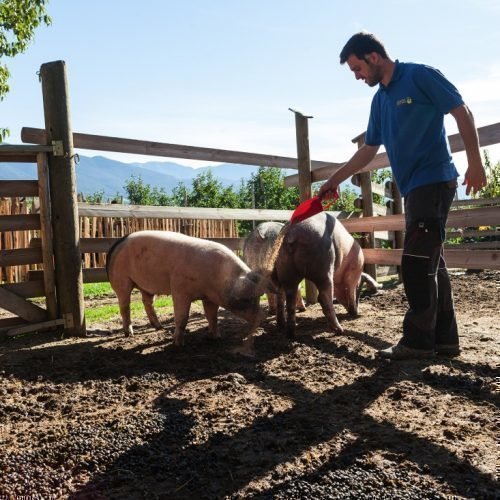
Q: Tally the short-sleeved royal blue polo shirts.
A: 1